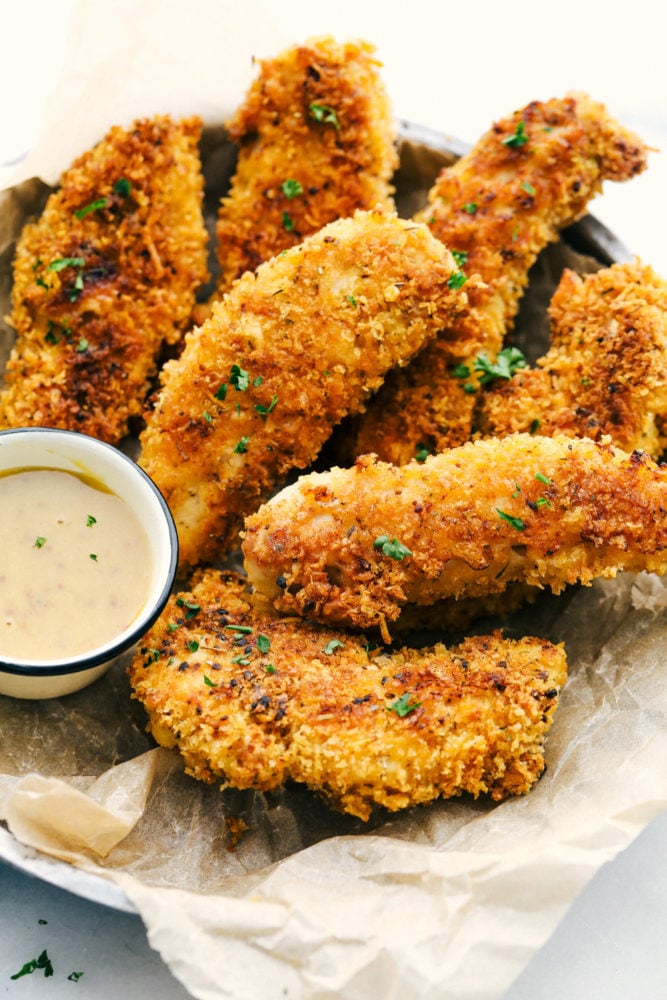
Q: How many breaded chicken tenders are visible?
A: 7